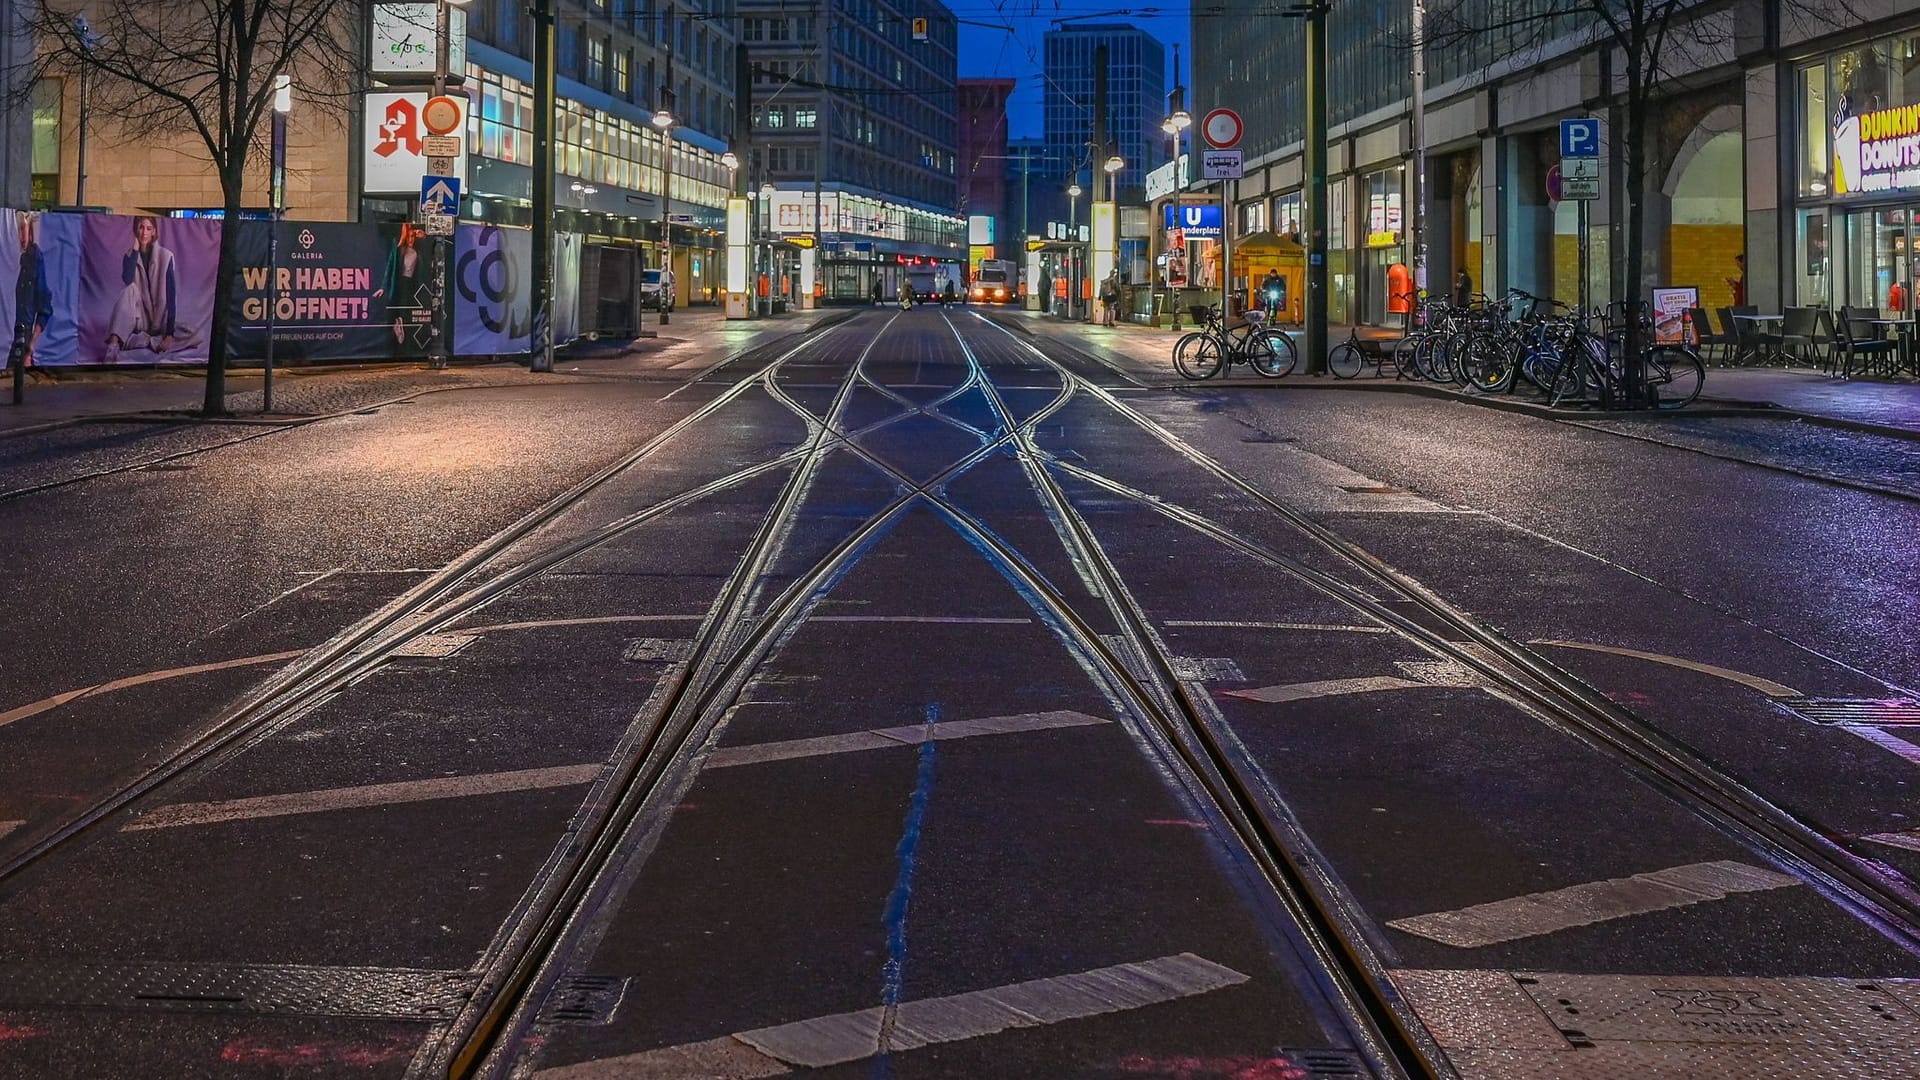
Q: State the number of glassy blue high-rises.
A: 1